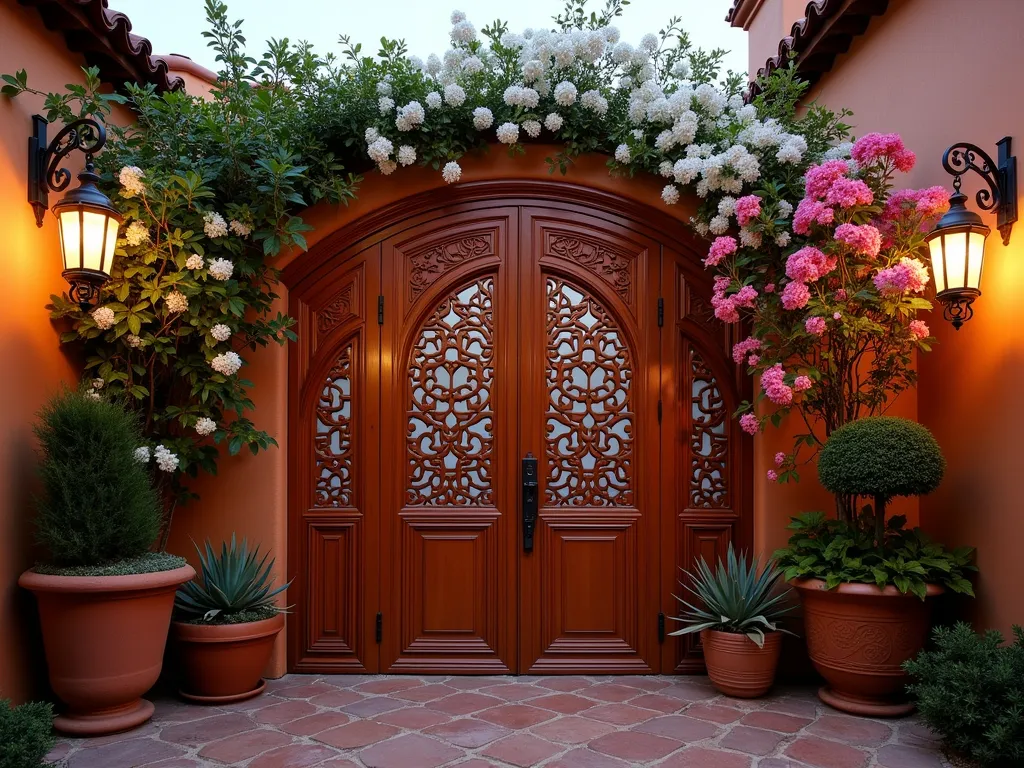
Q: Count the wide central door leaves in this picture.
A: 2